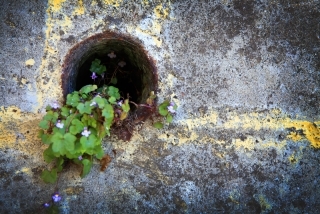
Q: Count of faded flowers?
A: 2